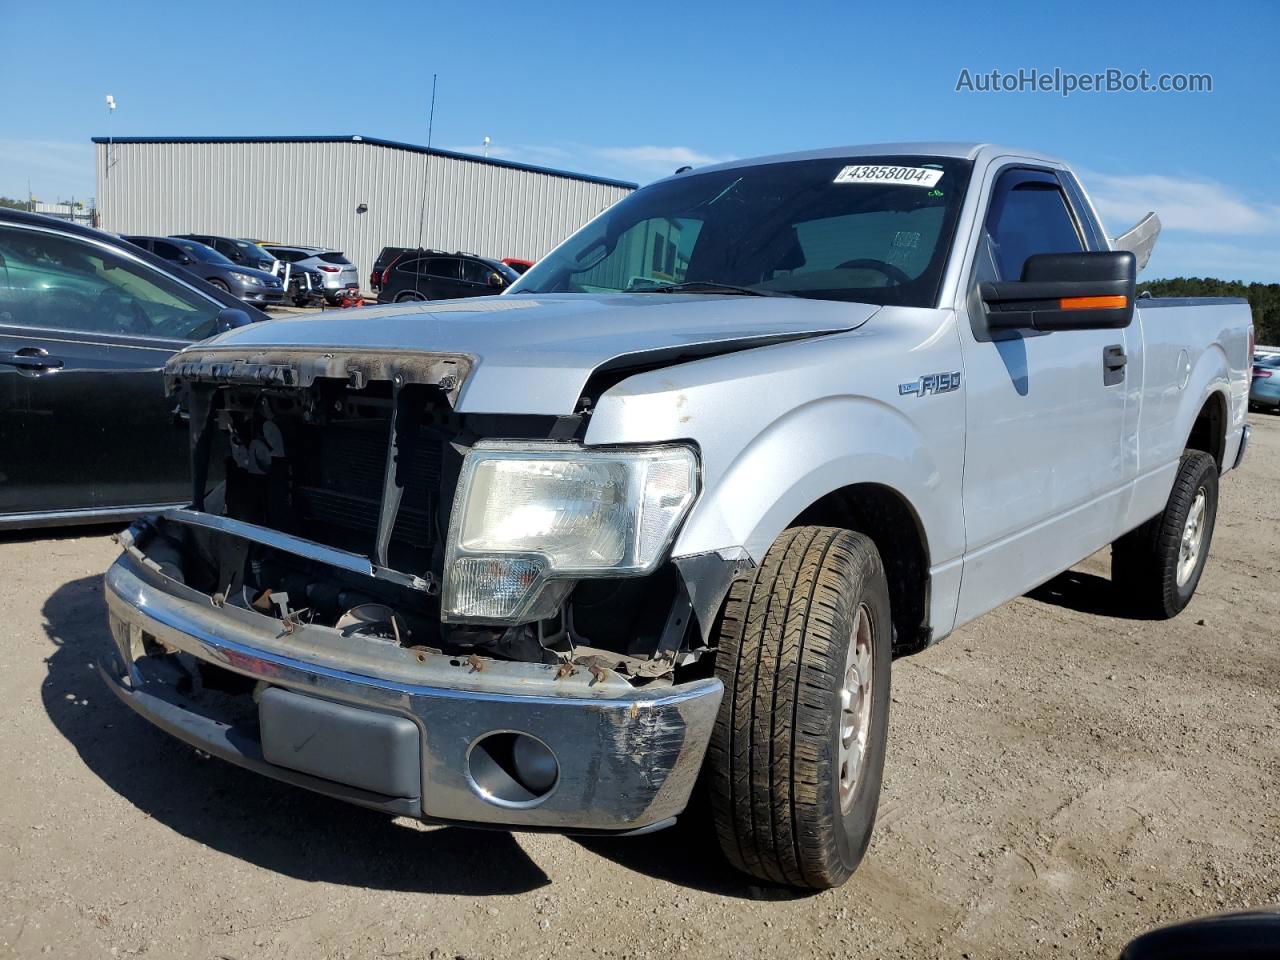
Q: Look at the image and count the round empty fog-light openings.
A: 1